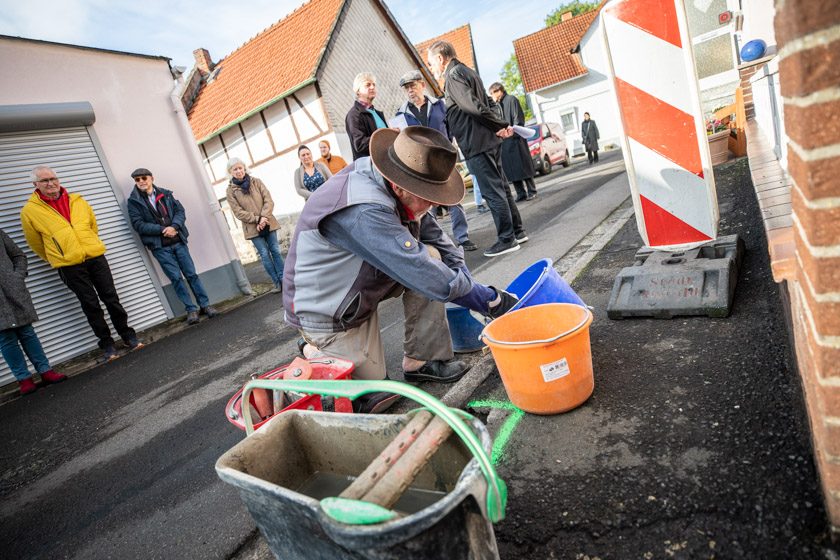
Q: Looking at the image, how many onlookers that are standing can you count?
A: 11